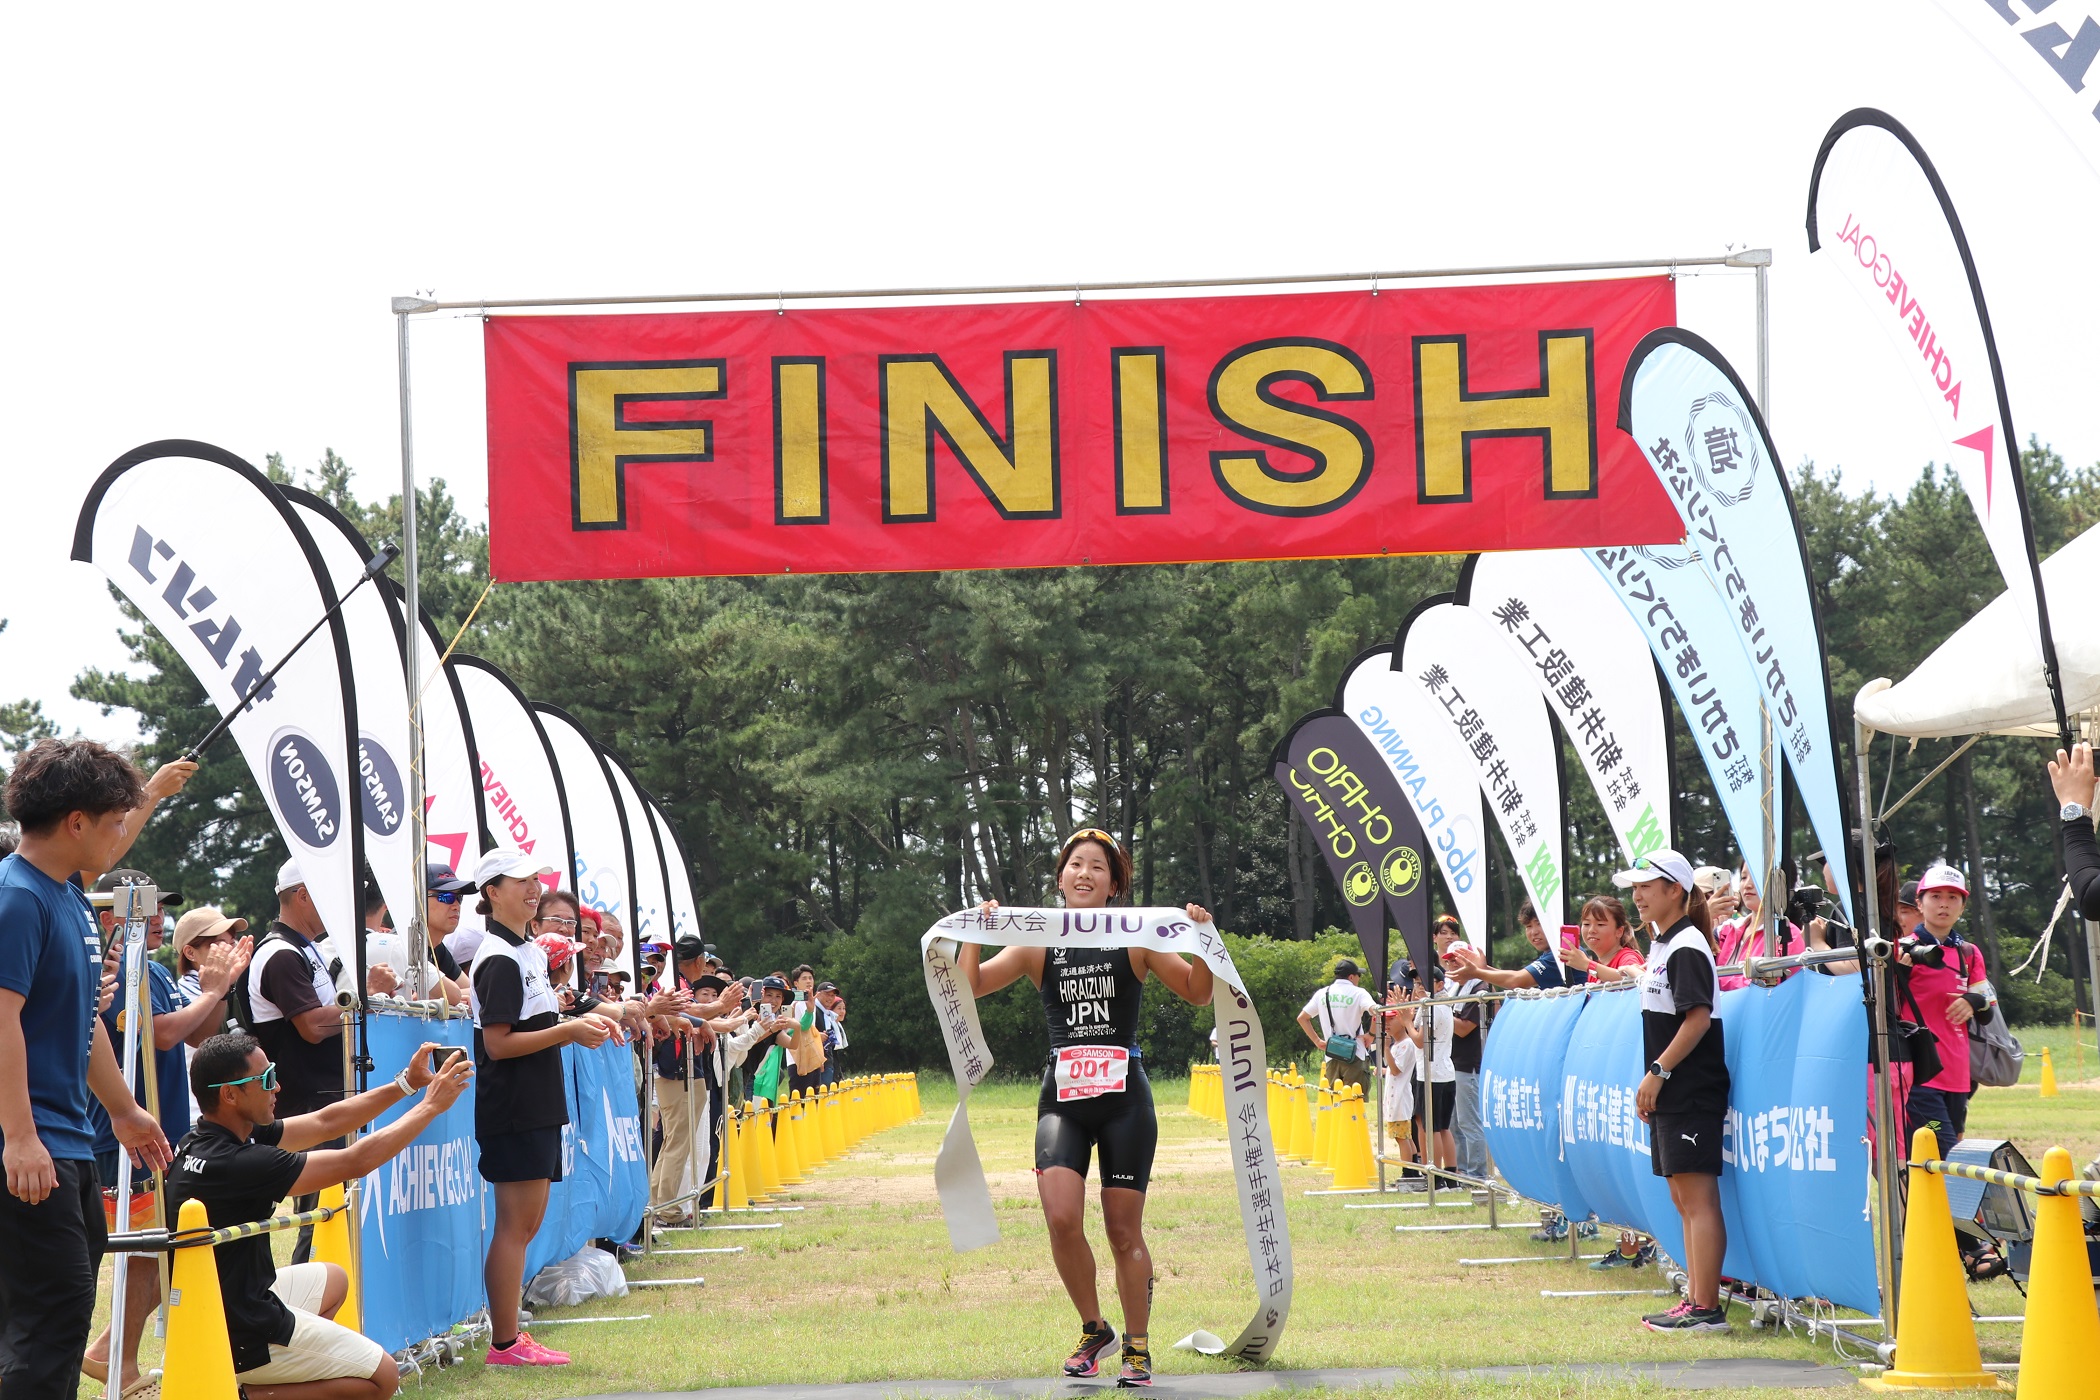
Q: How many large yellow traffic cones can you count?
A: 4